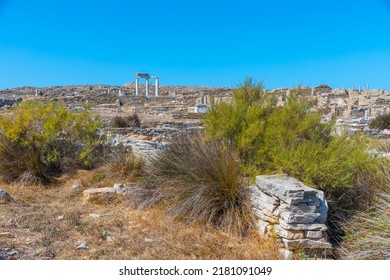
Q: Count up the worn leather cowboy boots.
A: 0